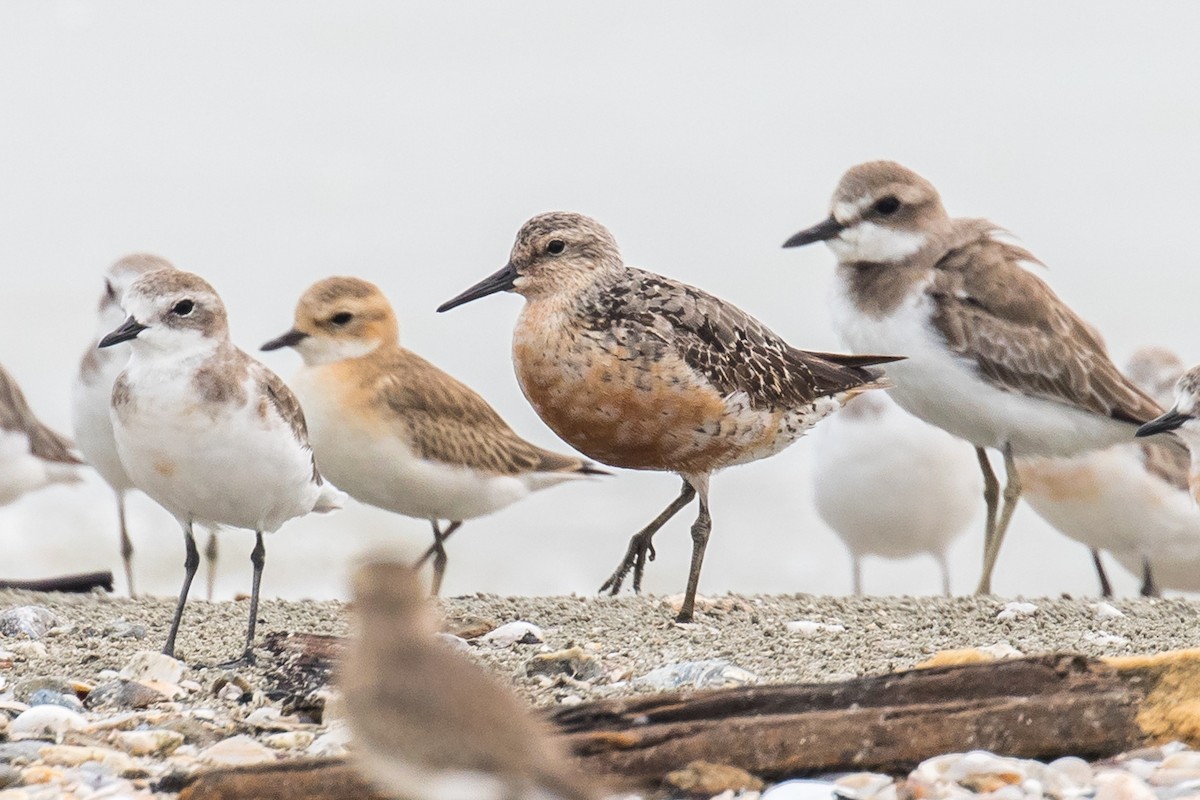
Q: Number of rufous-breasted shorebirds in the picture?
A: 1